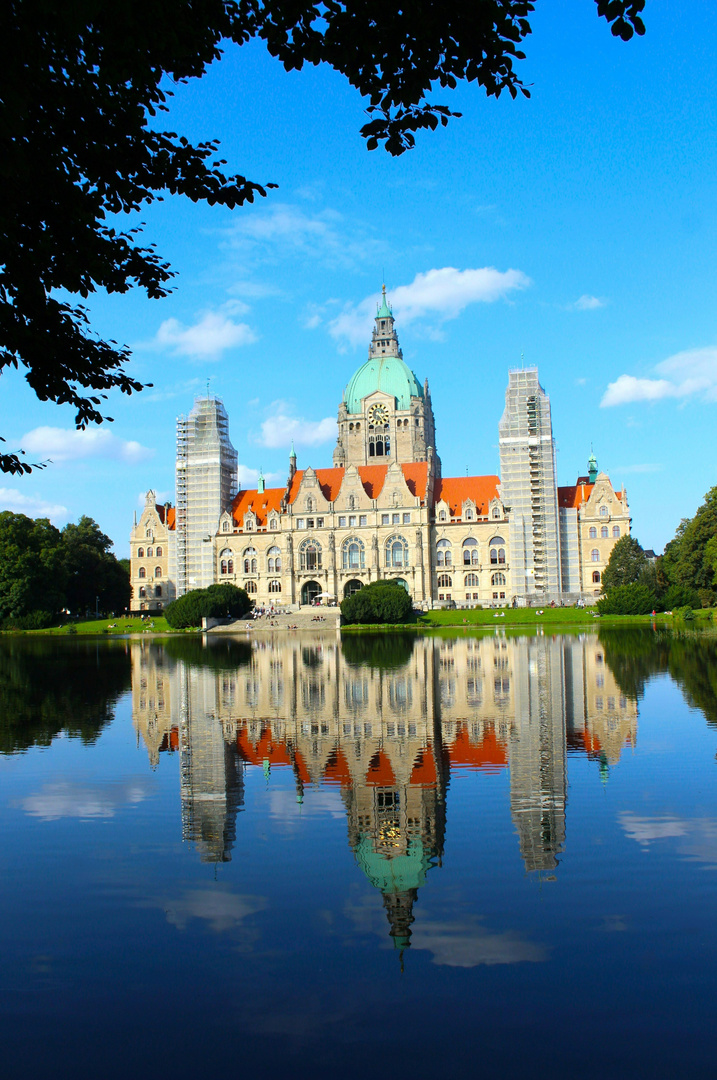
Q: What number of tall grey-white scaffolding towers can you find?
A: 2